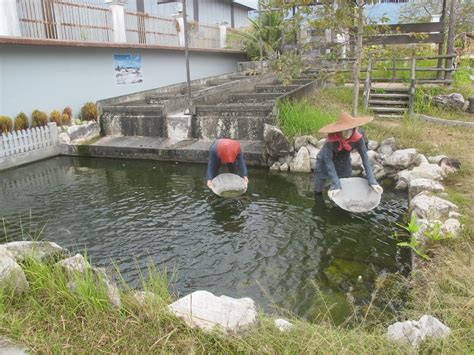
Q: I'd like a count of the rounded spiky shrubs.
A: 6